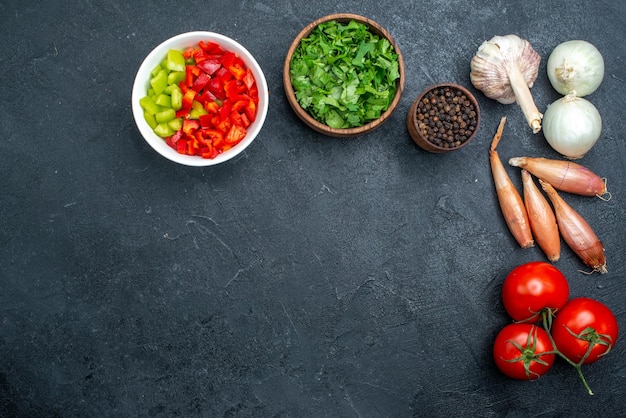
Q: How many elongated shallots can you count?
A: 4